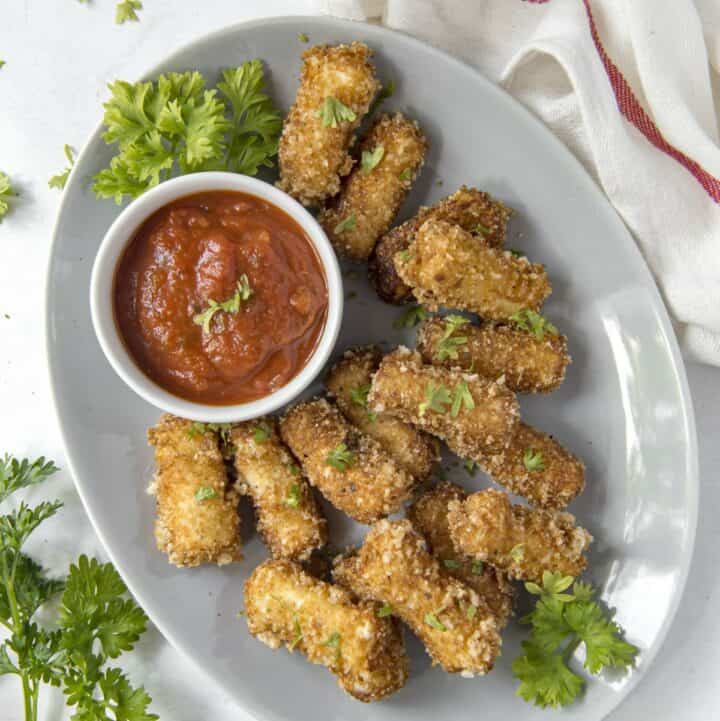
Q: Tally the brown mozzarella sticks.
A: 15